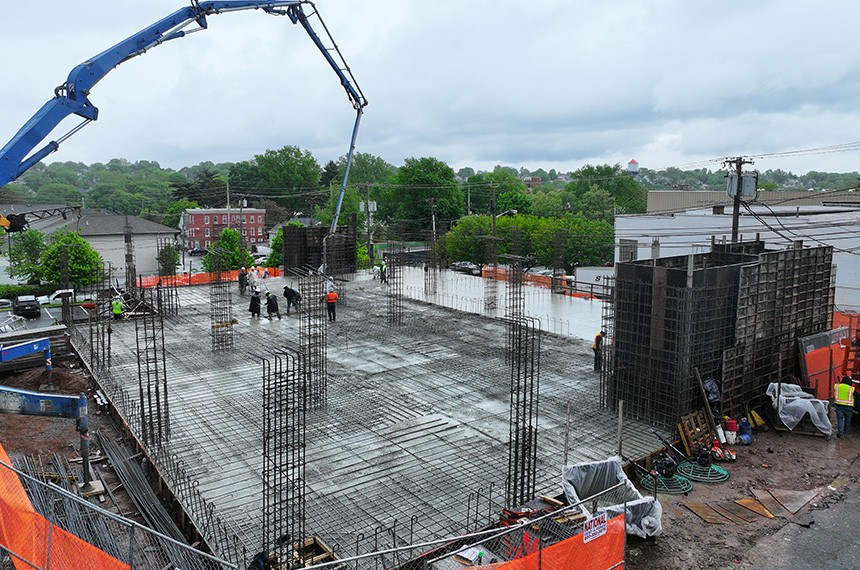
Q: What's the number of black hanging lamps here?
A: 0